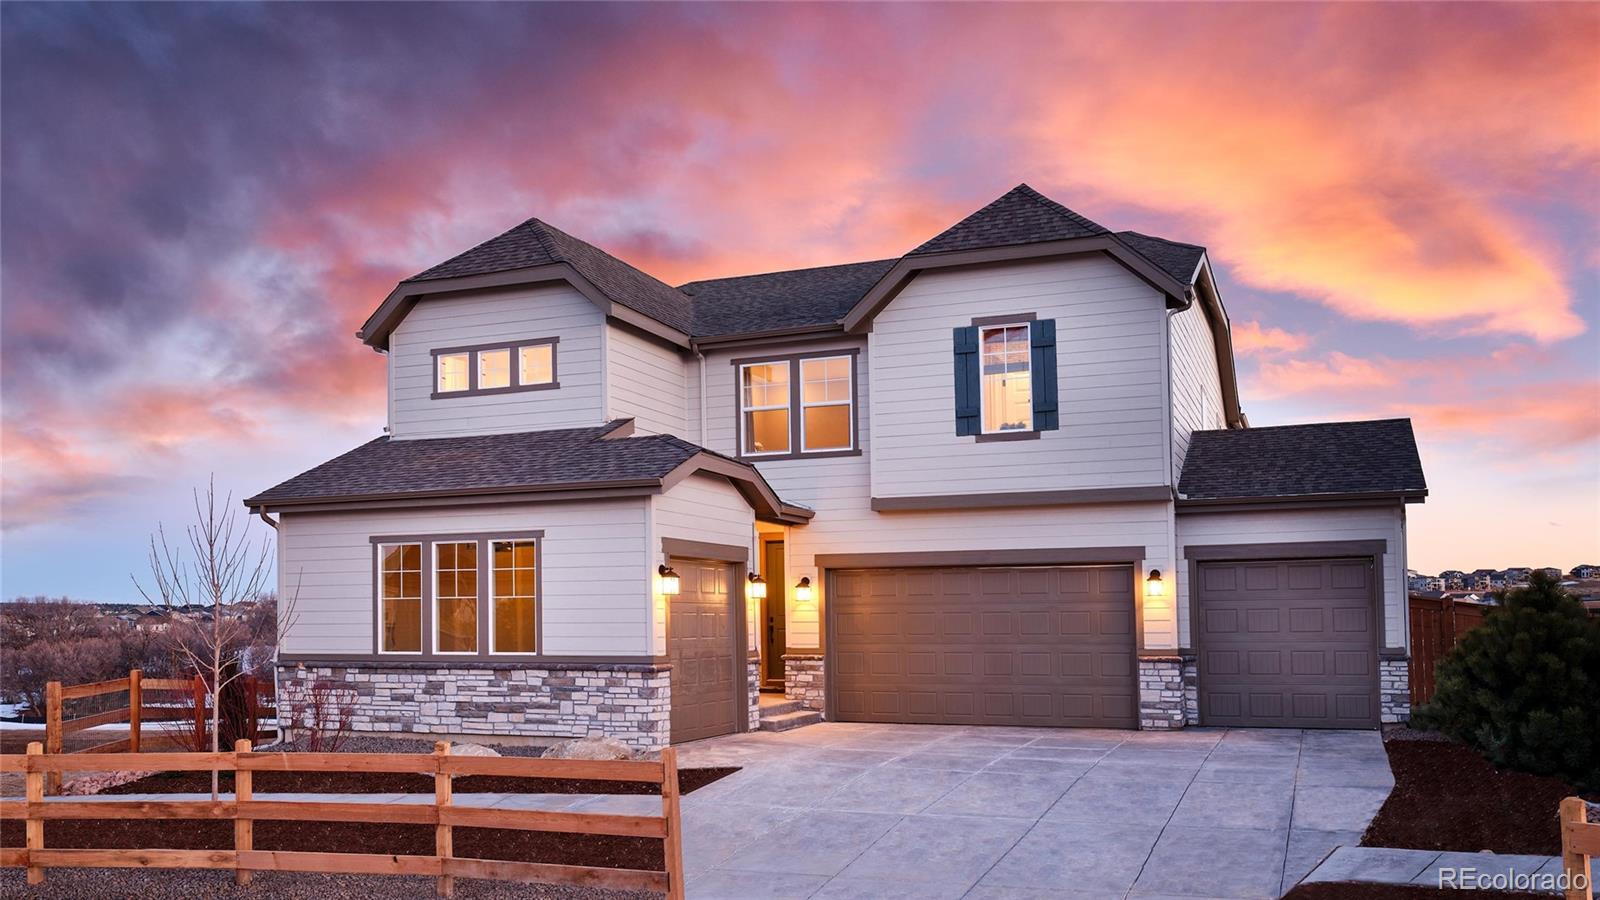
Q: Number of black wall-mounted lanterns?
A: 4